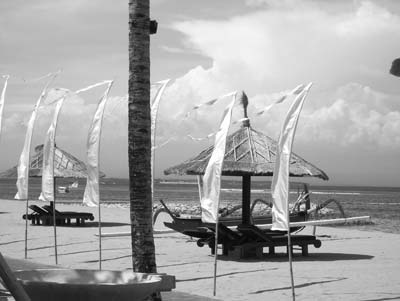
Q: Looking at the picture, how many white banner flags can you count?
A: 7